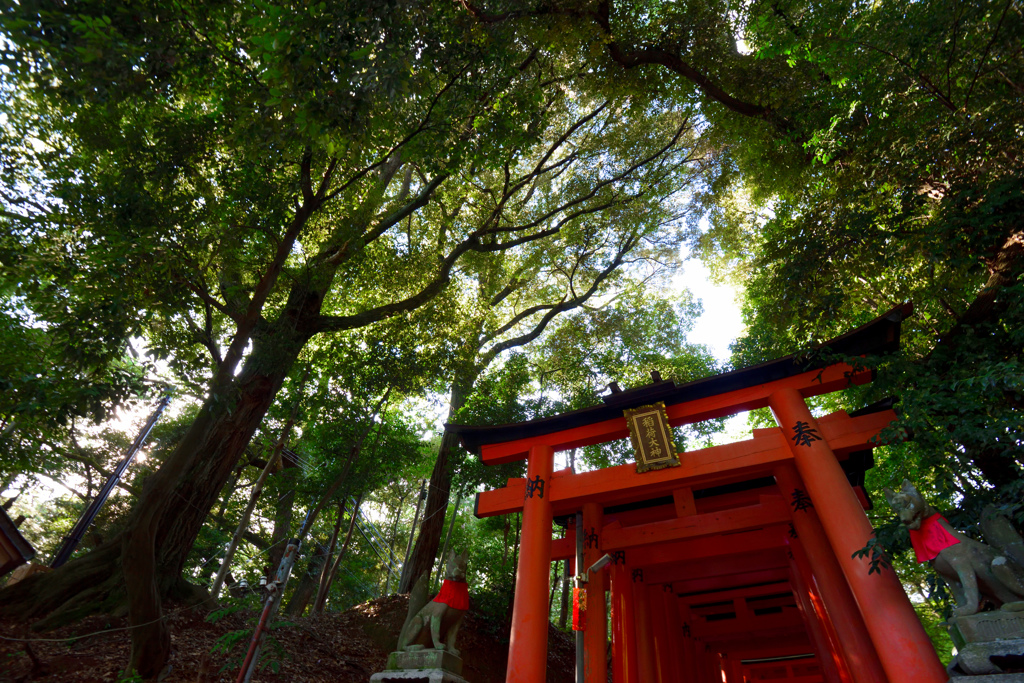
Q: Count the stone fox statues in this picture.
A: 2